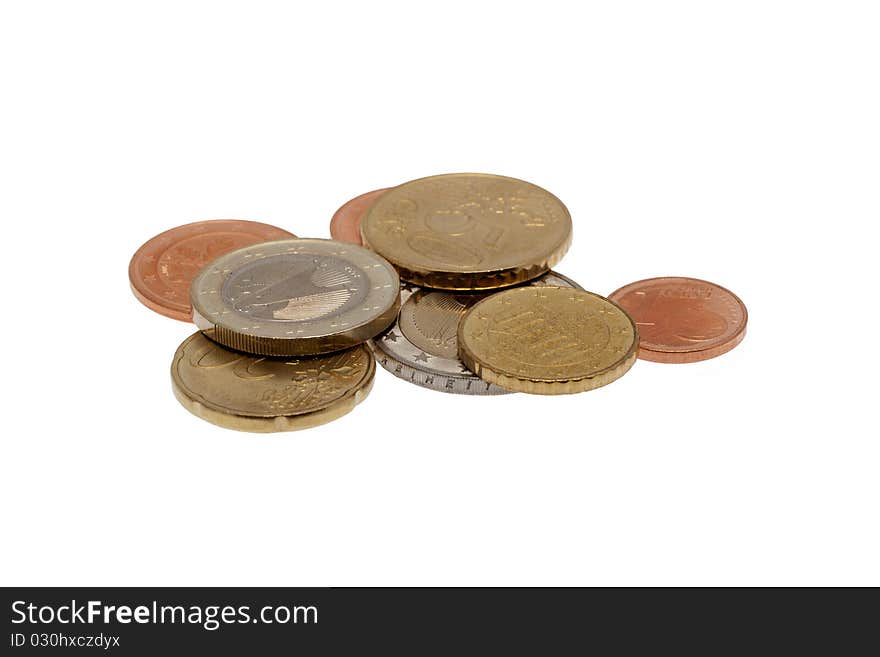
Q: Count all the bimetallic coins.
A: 2